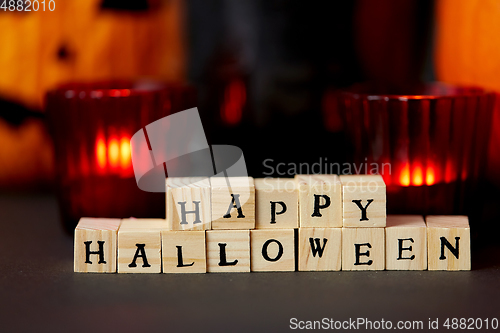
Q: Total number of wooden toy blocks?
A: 14